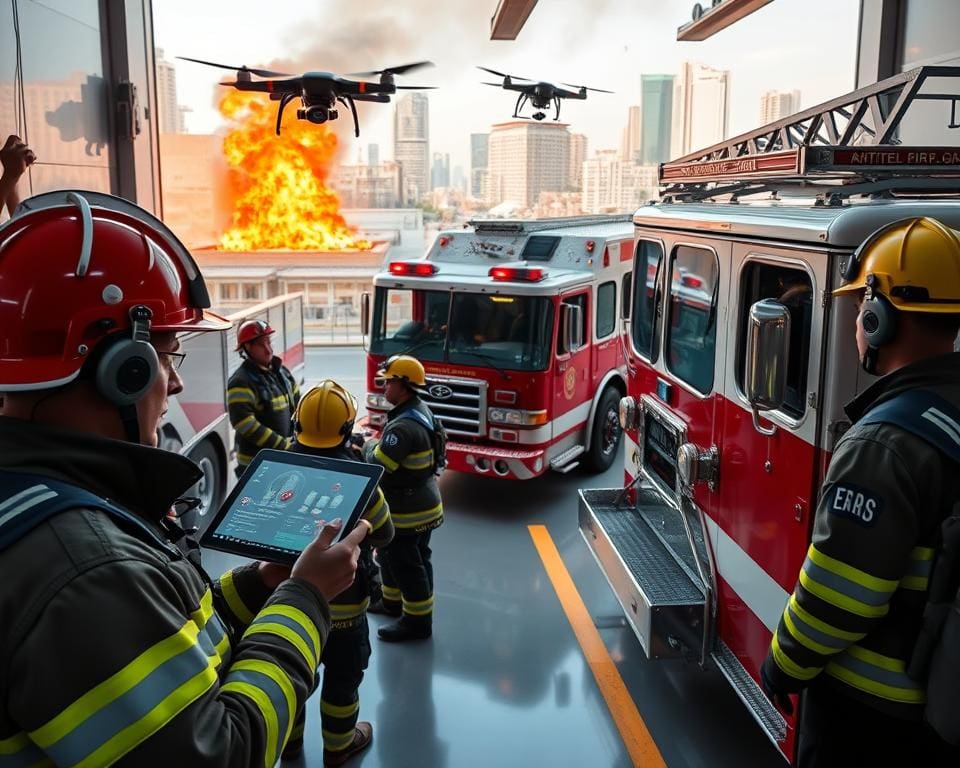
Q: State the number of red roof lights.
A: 2